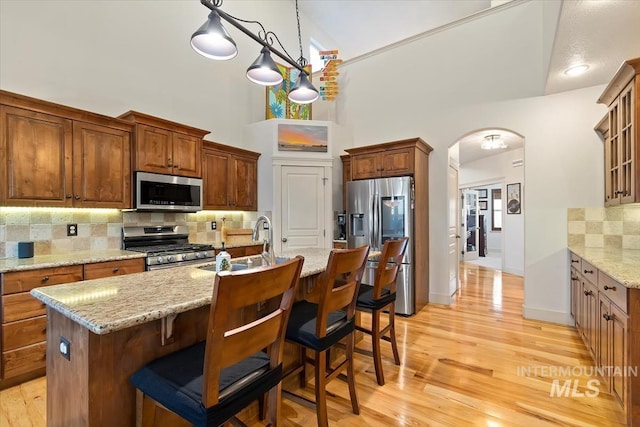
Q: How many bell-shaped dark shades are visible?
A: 3